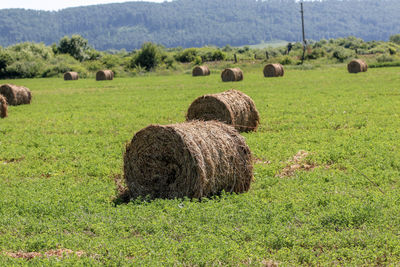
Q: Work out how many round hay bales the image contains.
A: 10